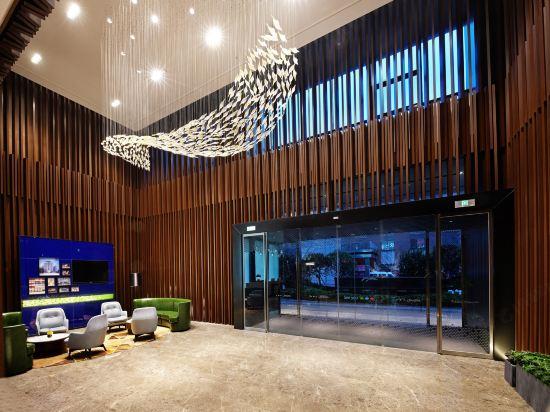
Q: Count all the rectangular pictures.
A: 9